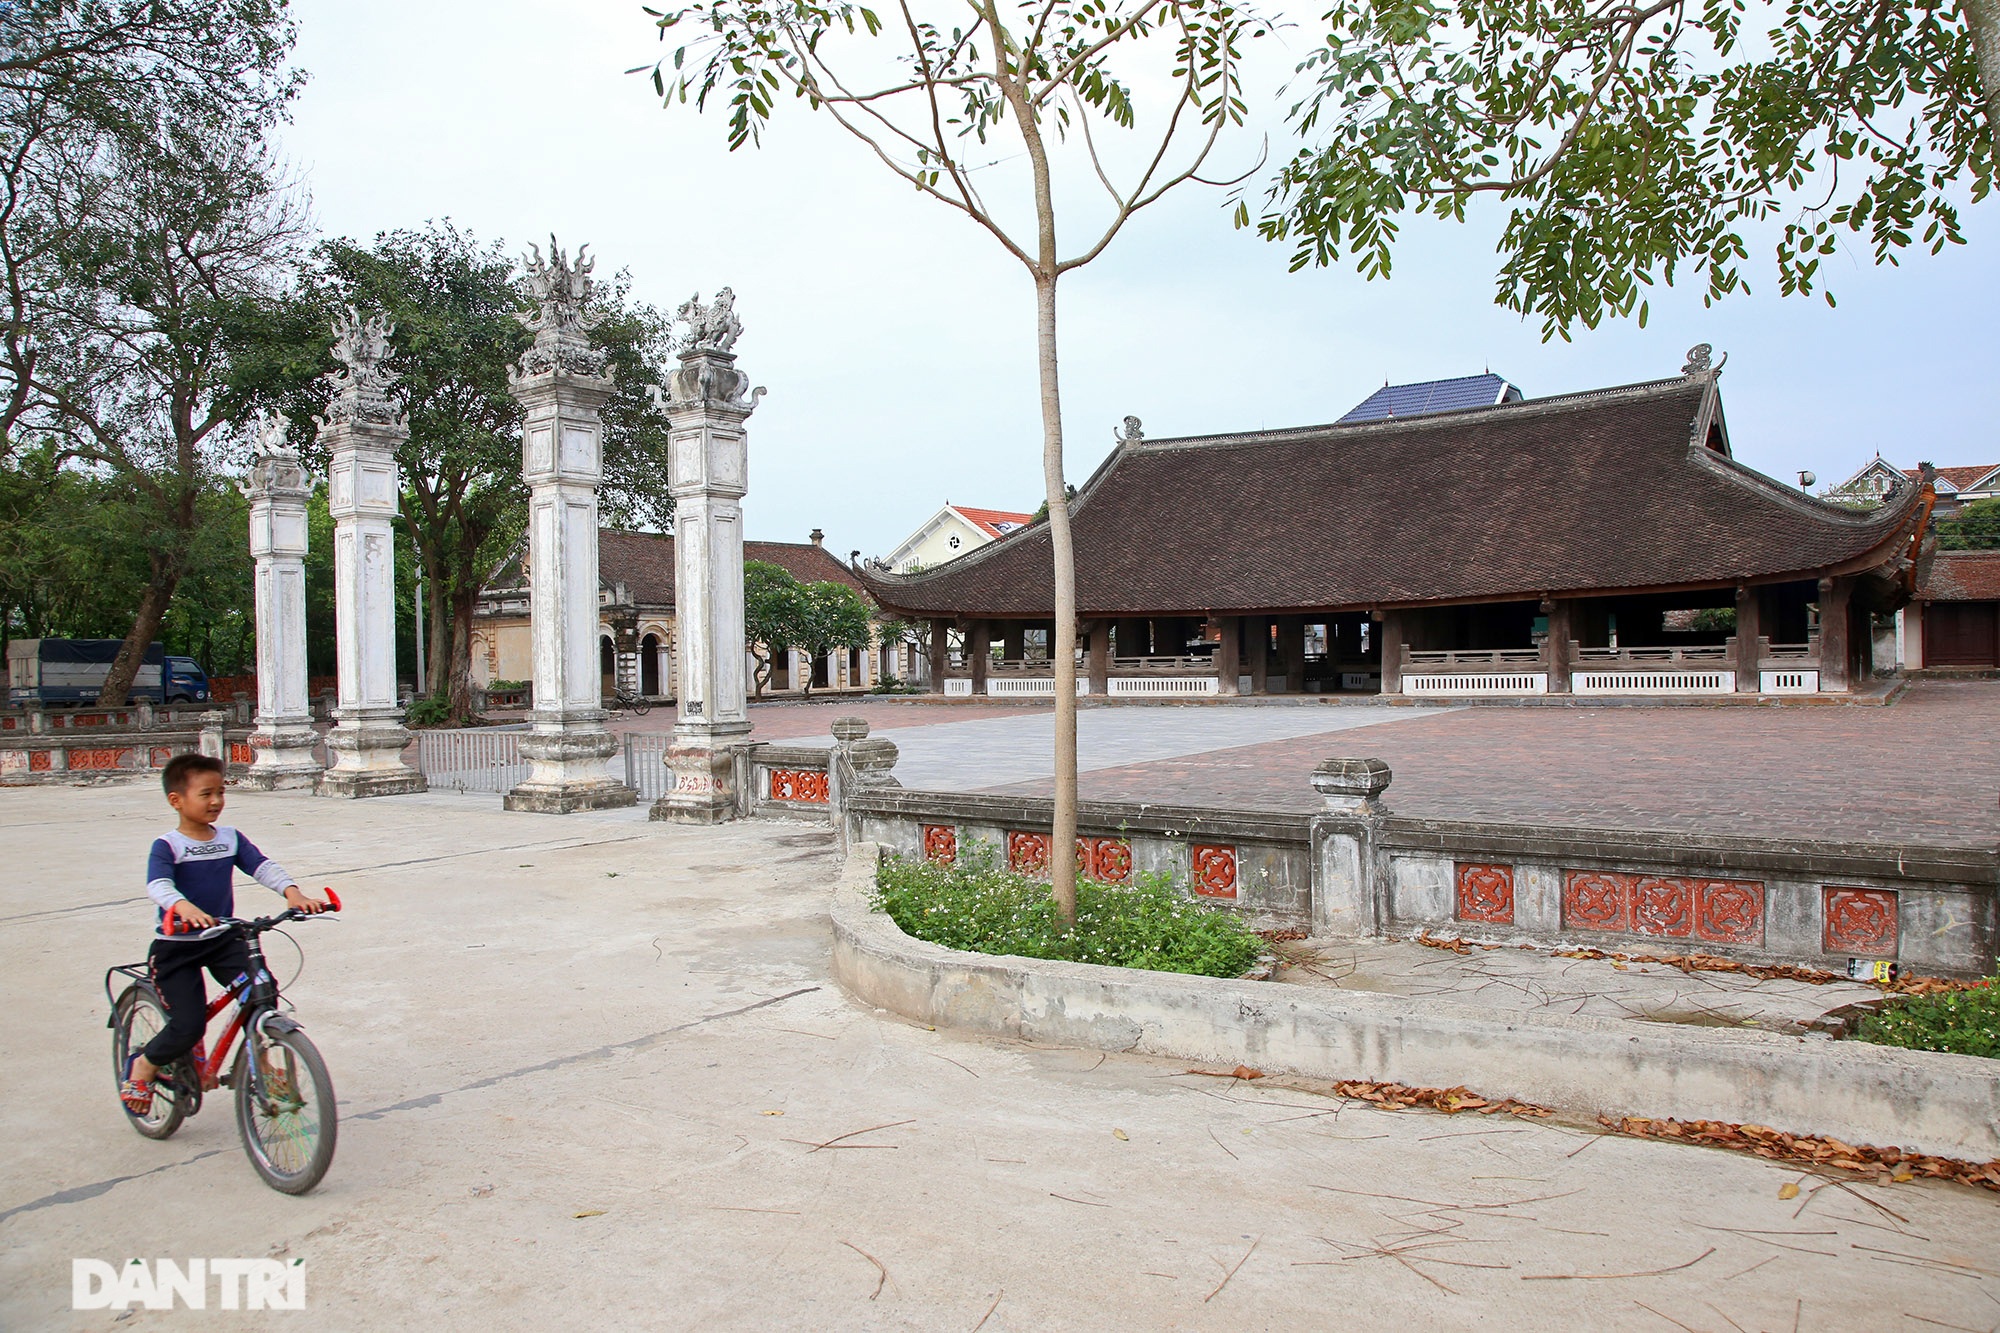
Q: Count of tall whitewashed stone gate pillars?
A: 4